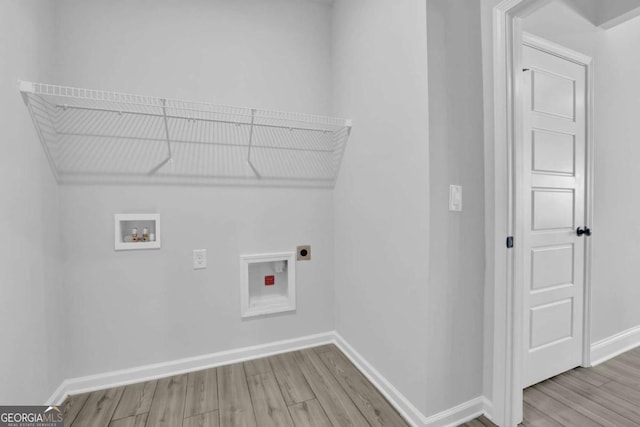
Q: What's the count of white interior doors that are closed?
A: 1